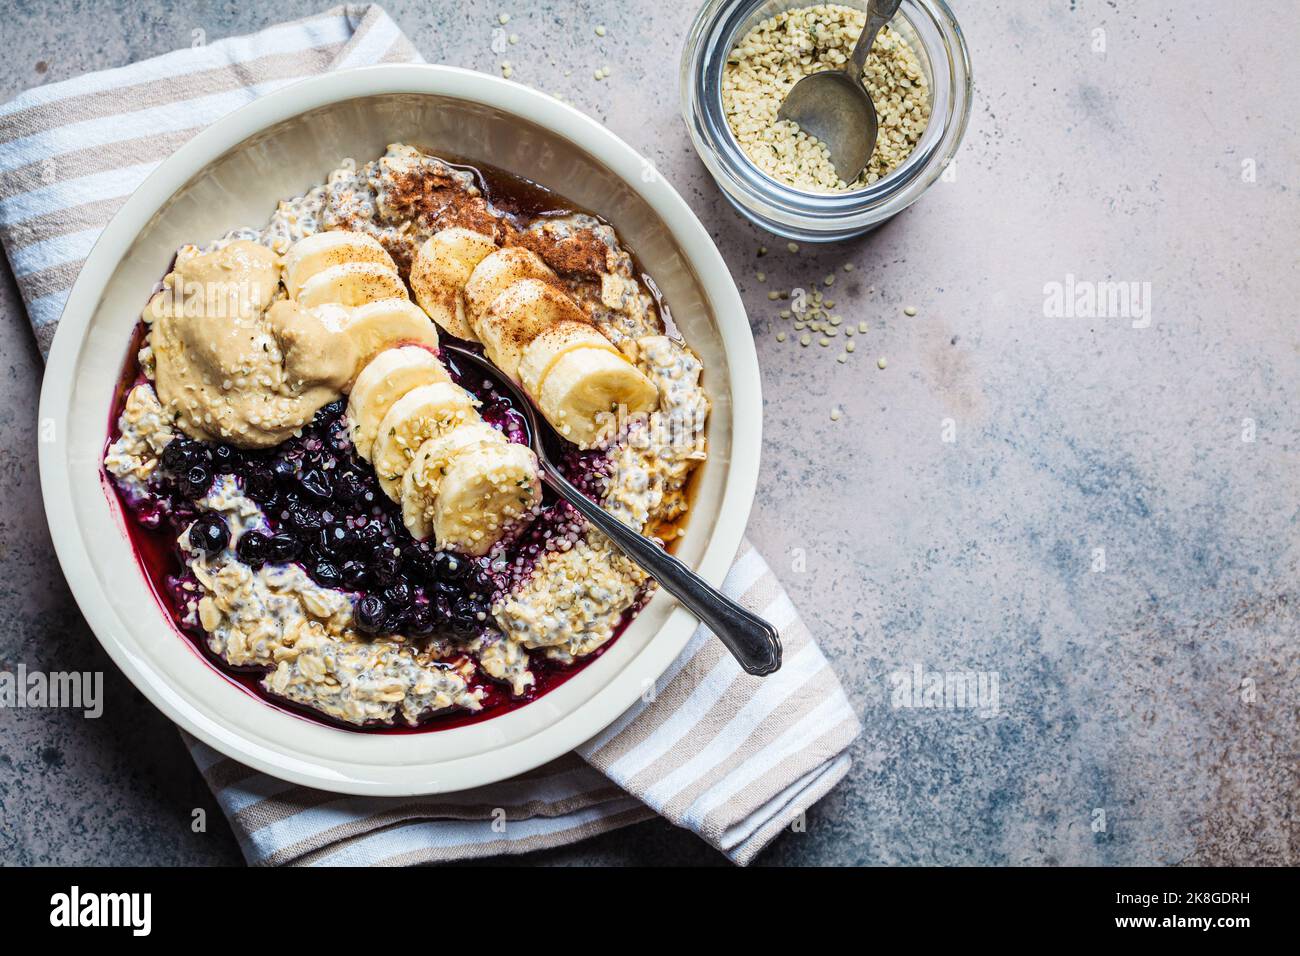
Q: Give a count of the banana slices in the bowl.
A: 12